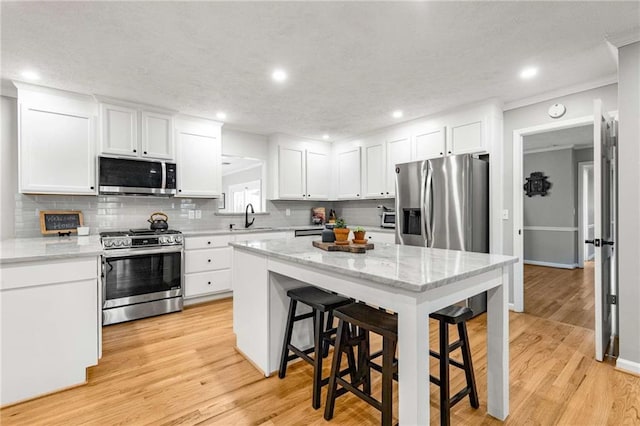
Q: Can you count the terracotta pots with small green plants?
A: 2